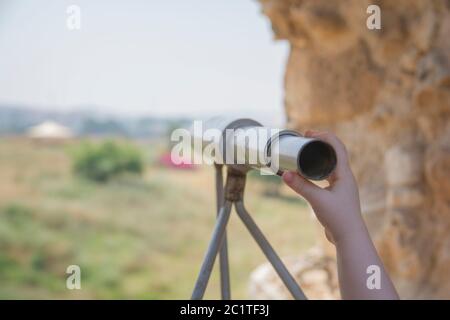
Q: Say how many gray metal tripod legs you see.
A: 3